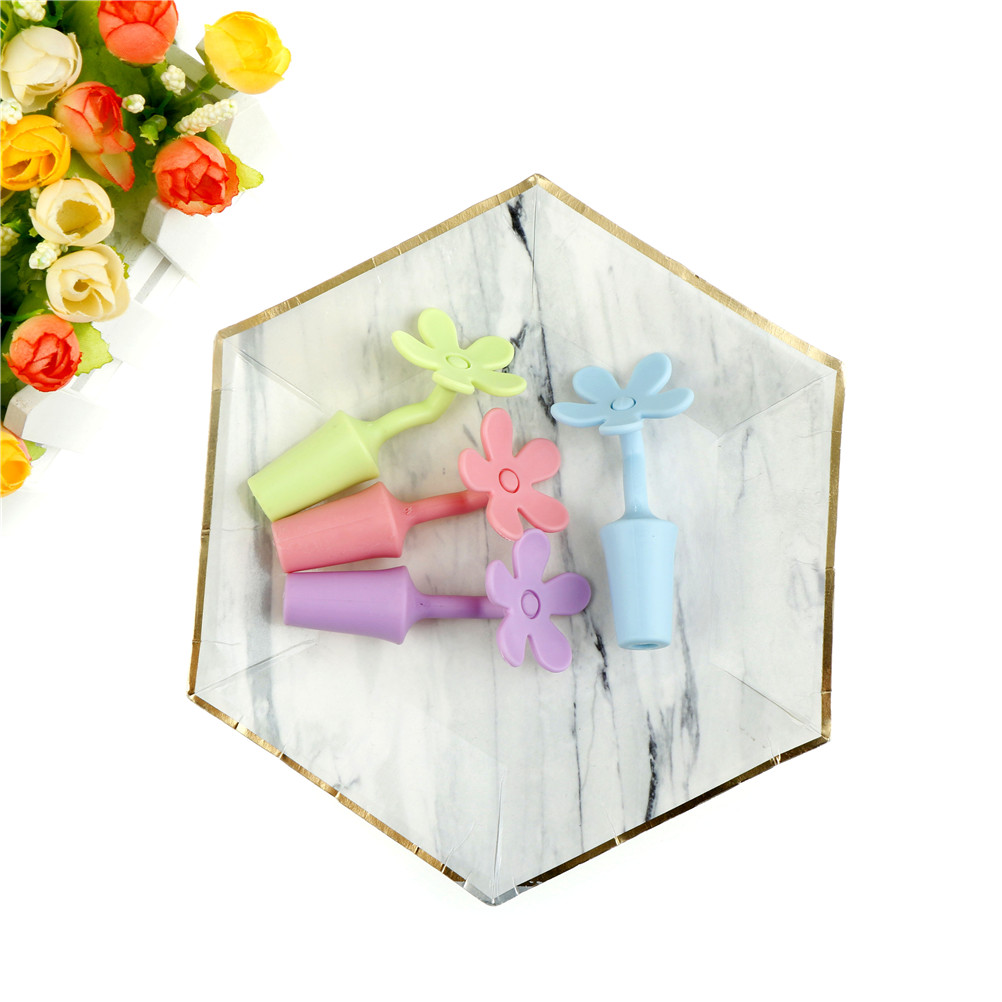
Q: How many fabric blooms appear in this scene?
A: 10